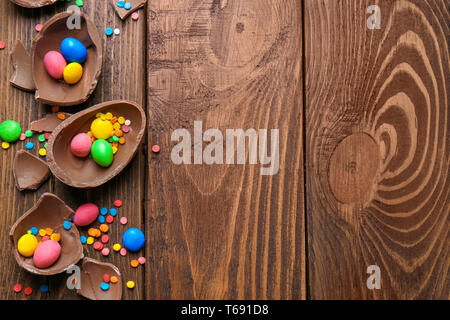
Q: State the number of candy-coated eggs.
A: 11